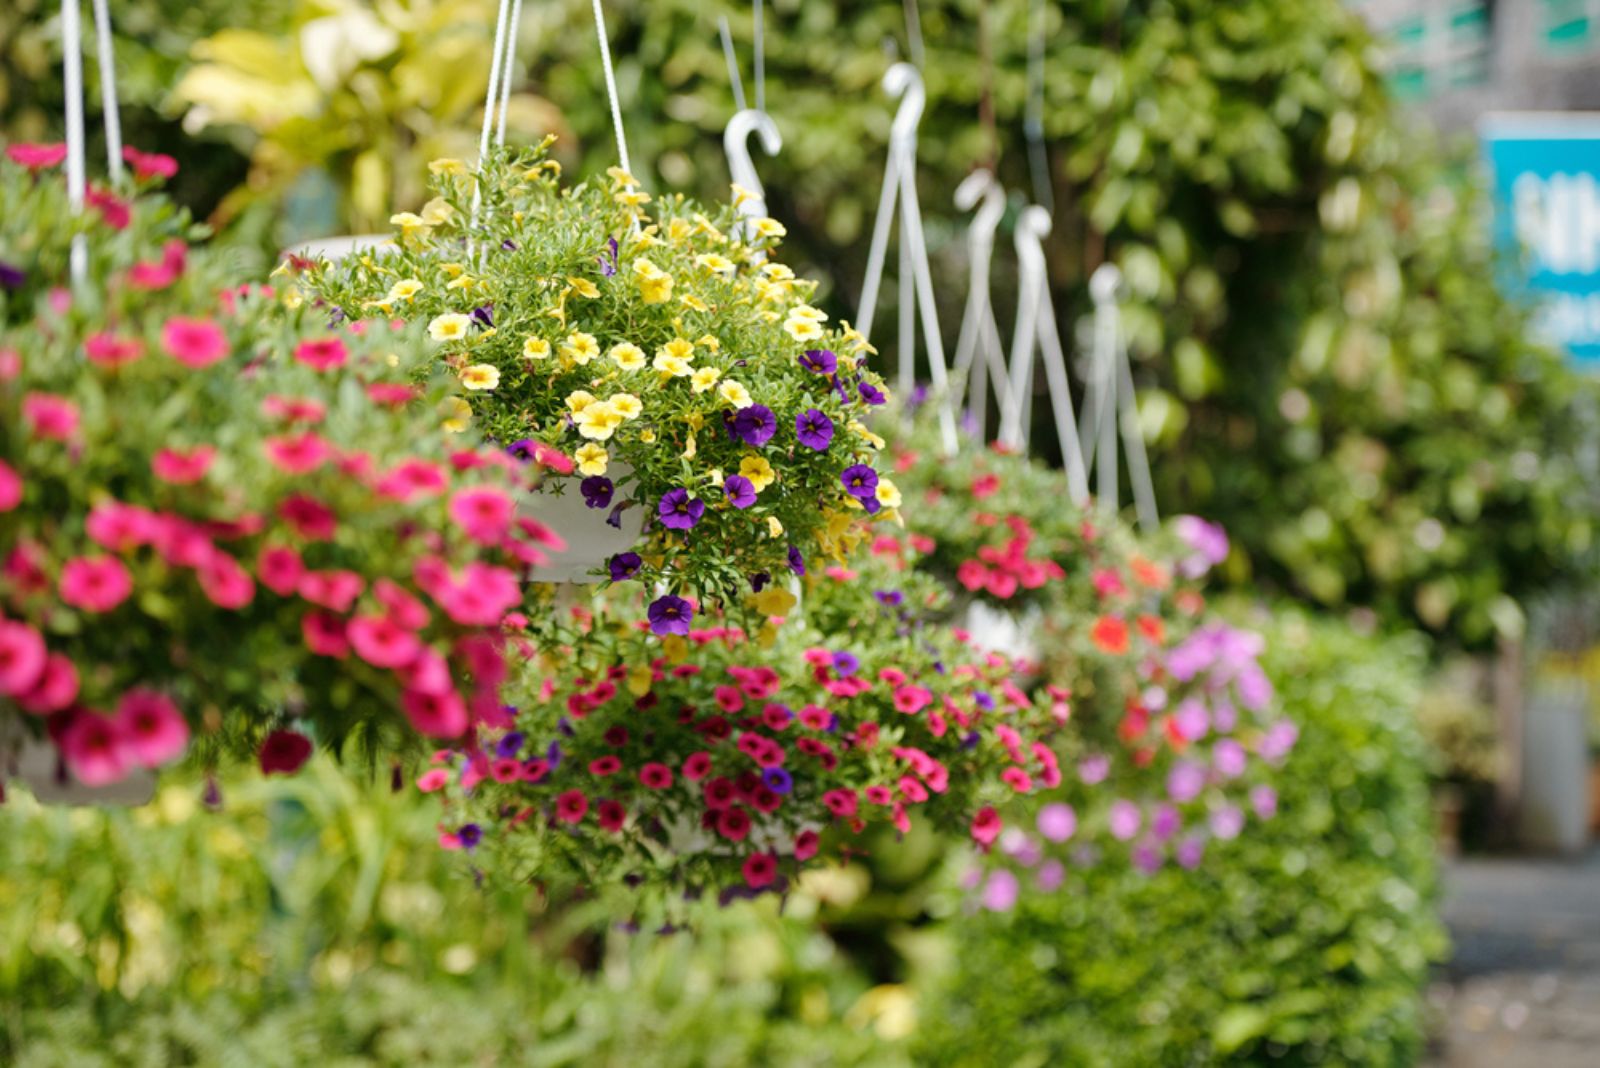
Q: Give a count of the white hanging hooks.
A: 5